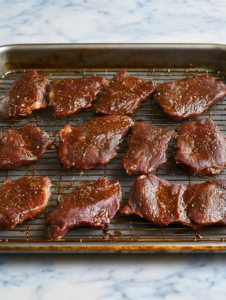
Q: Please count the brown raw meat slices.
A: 12